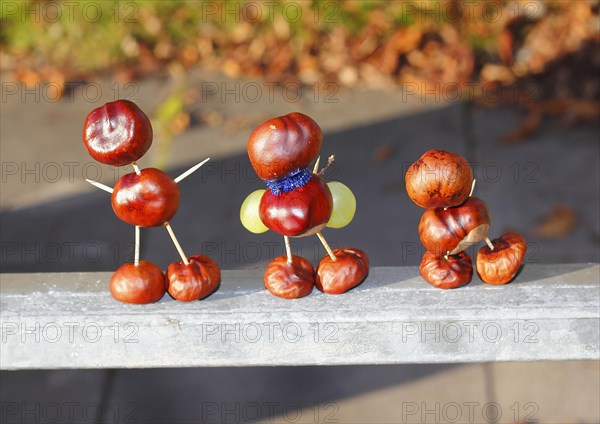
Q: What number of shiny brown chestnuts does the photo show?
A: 12